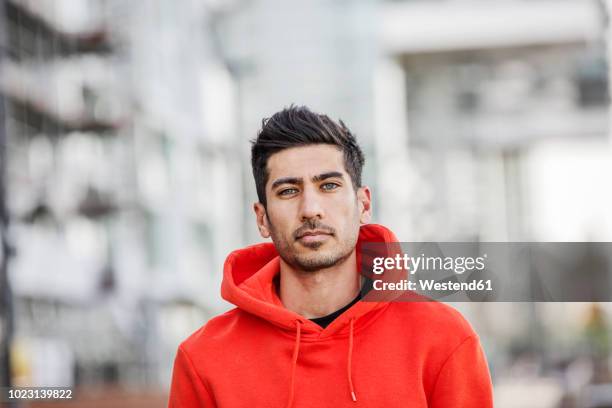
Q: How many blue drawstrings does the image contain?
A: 0